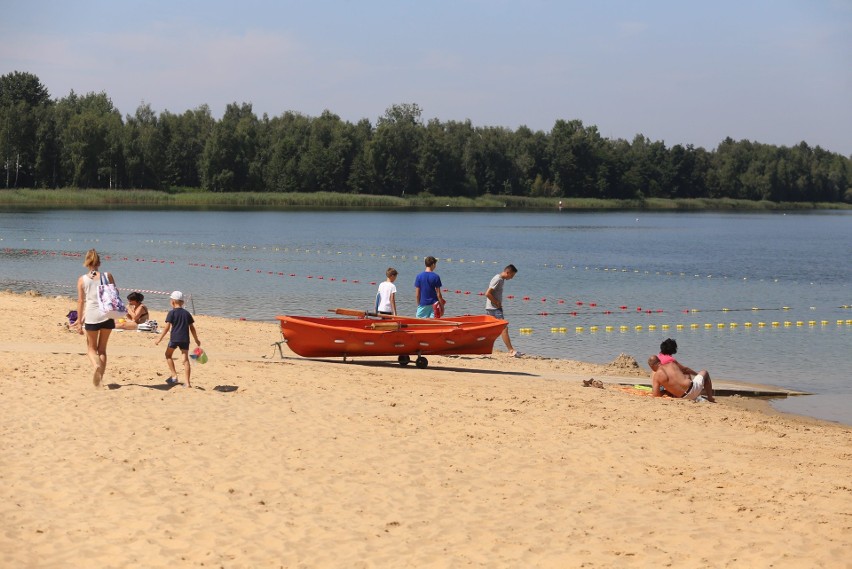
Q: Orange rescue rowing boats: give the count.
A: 1